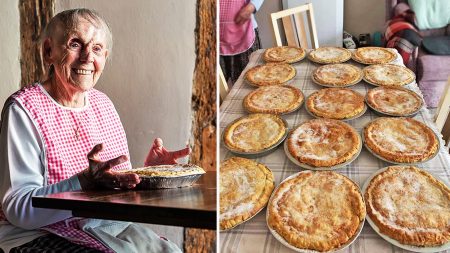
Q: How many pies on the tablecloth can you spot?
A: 15